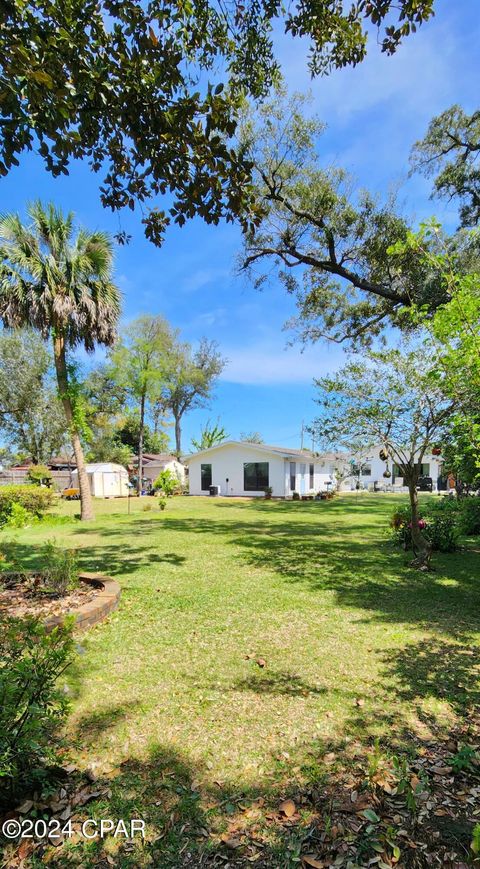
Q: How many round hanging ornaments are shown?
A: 2